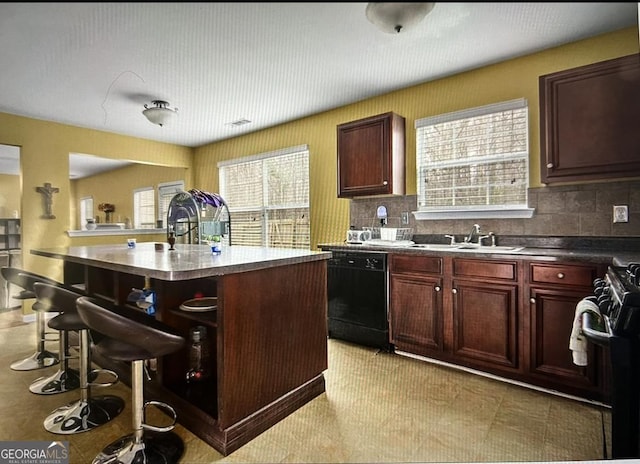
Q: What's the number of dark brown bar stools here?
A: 4